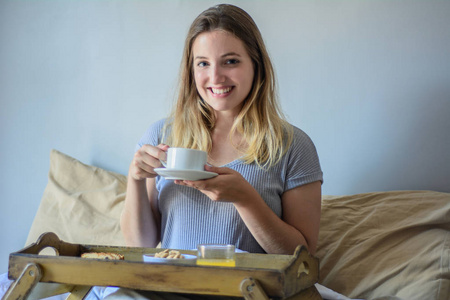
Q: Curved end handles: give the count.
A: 2